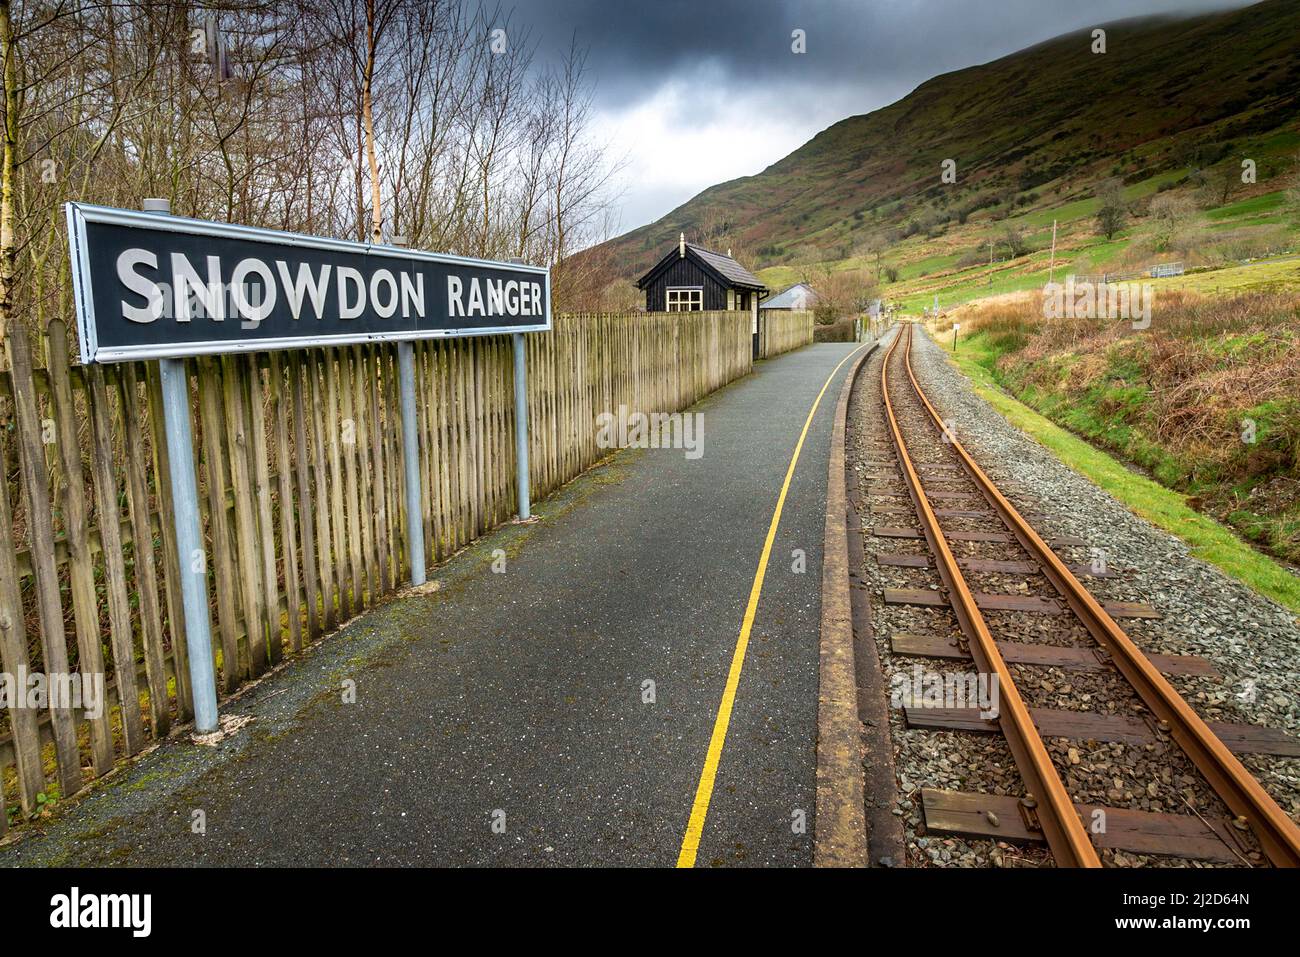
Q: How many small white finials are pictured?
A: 2